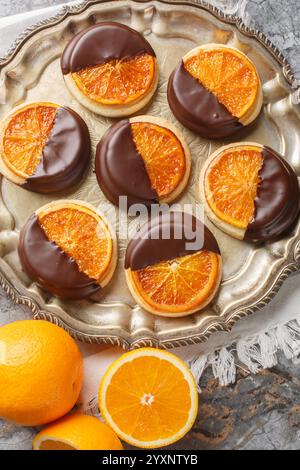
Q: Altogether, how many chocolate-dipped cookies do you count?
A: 7